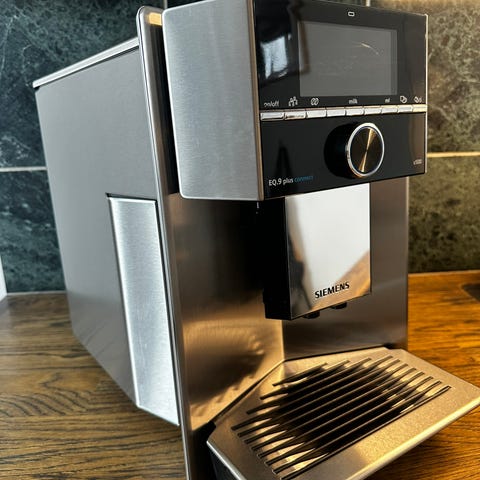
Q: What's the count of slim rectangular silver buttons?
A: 9